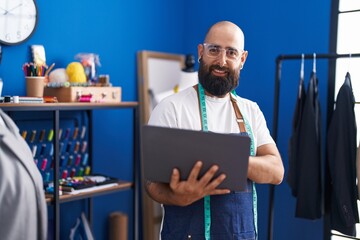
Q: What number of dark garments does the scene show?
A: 3